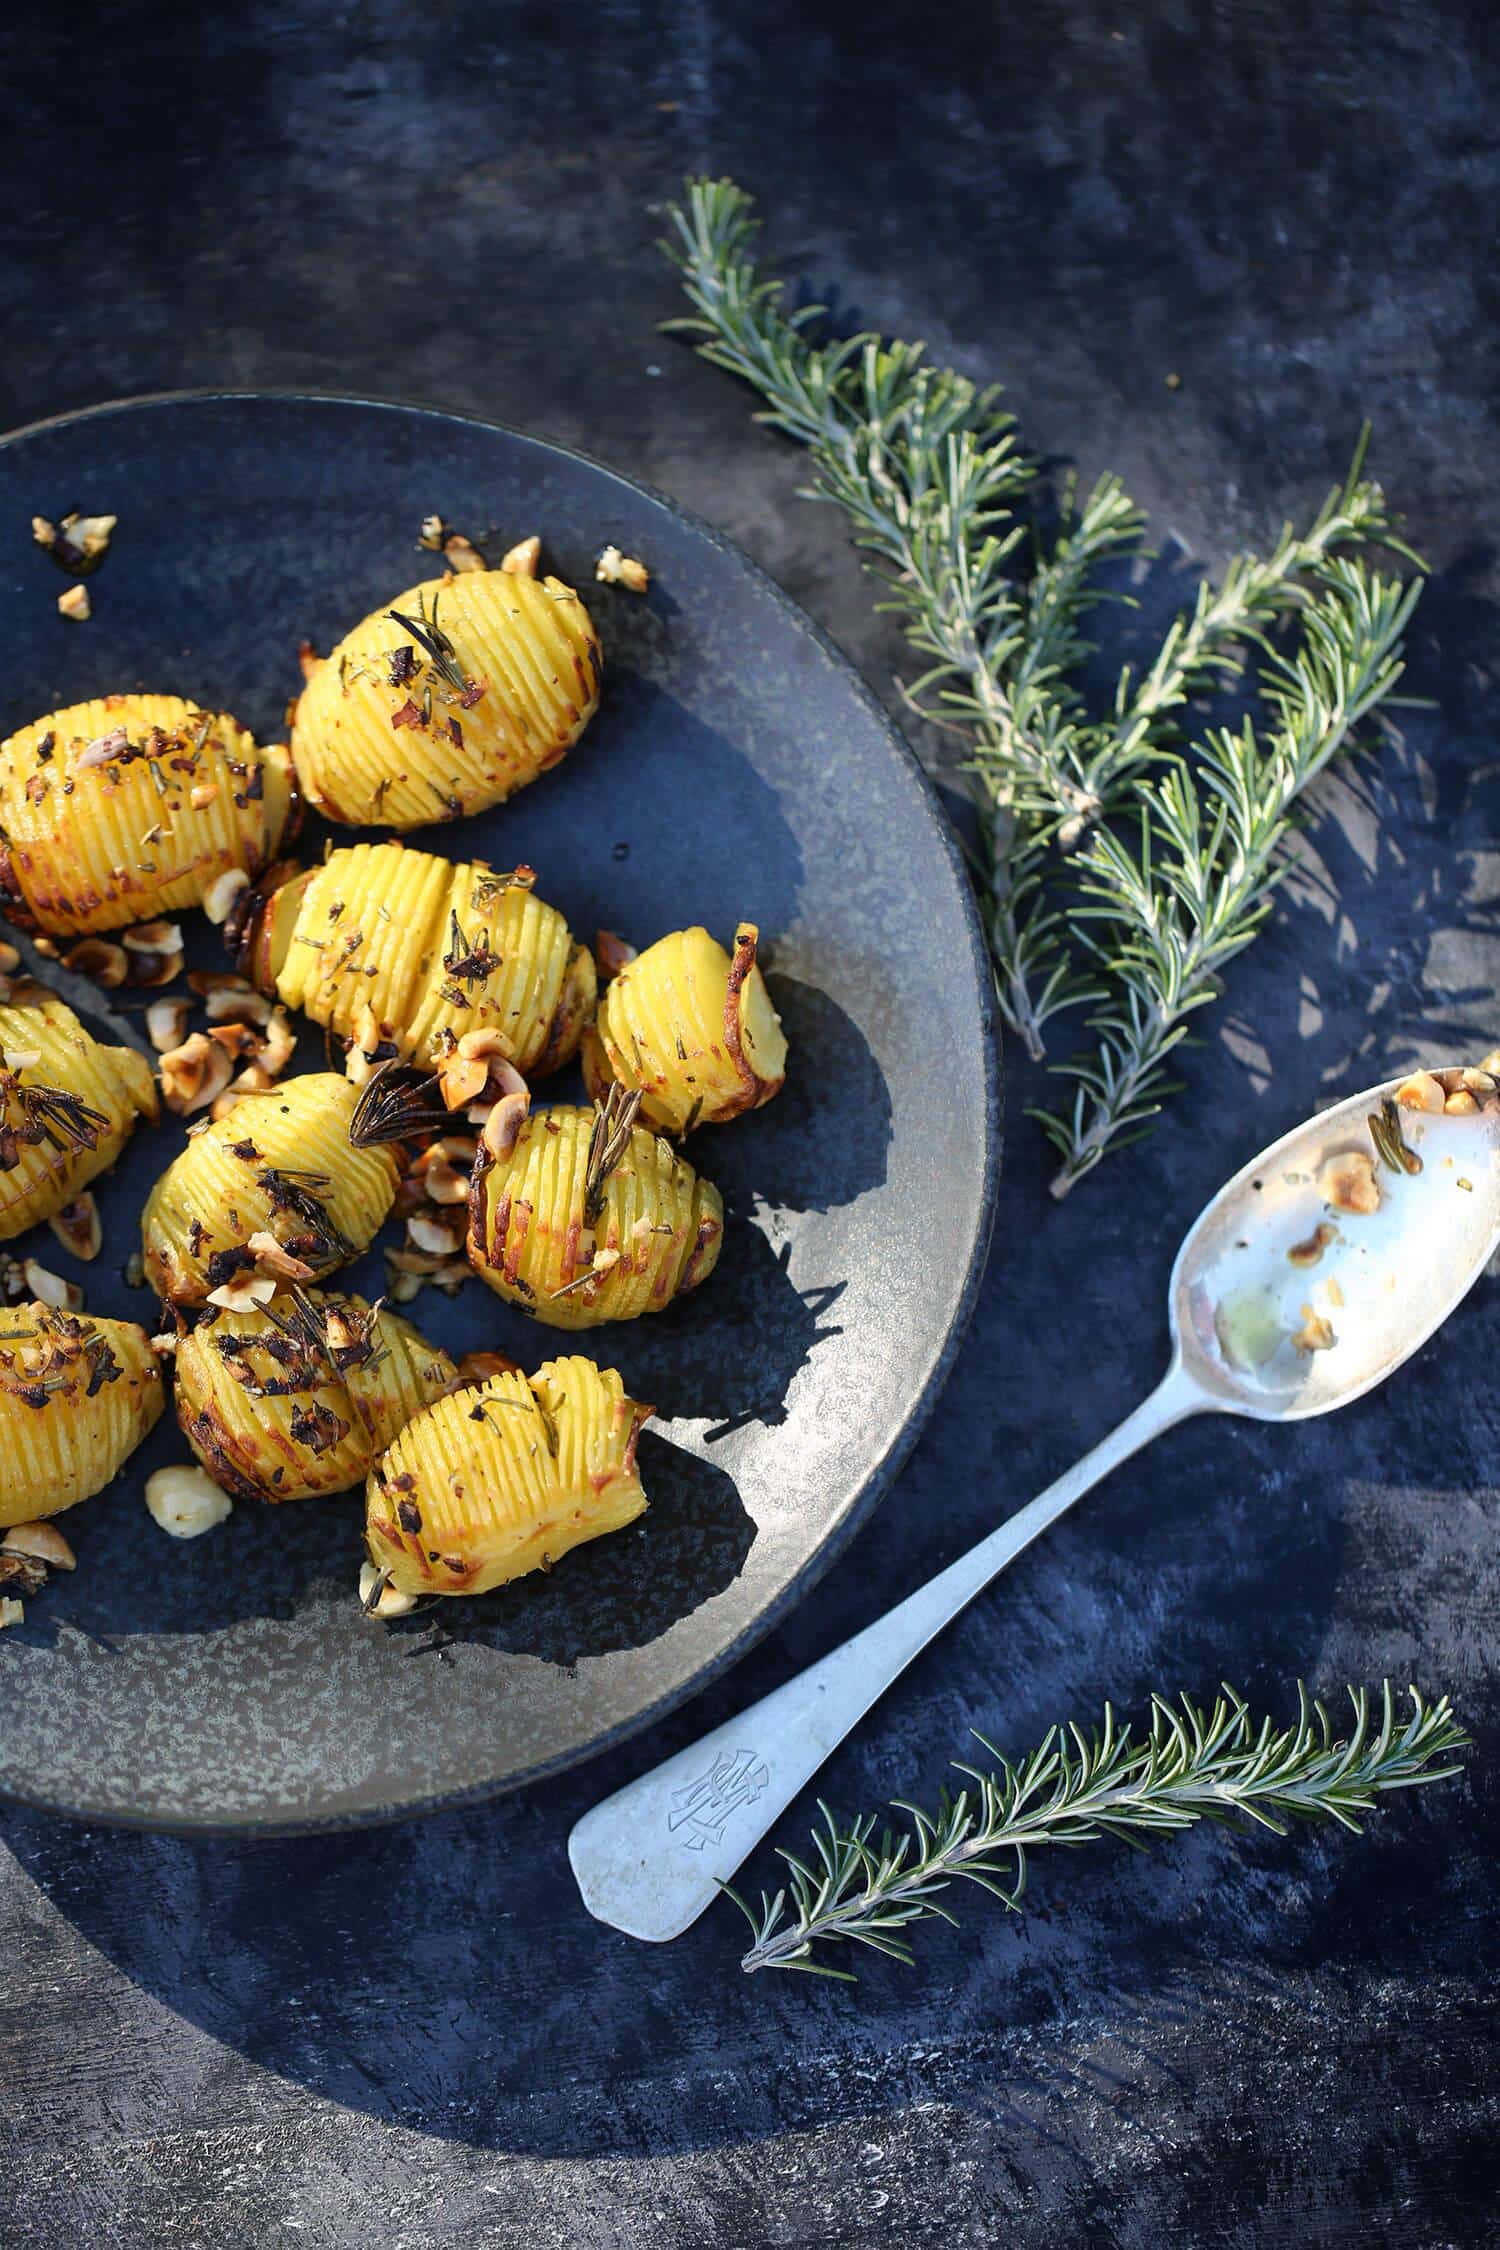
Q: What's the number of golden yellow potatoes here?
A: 10